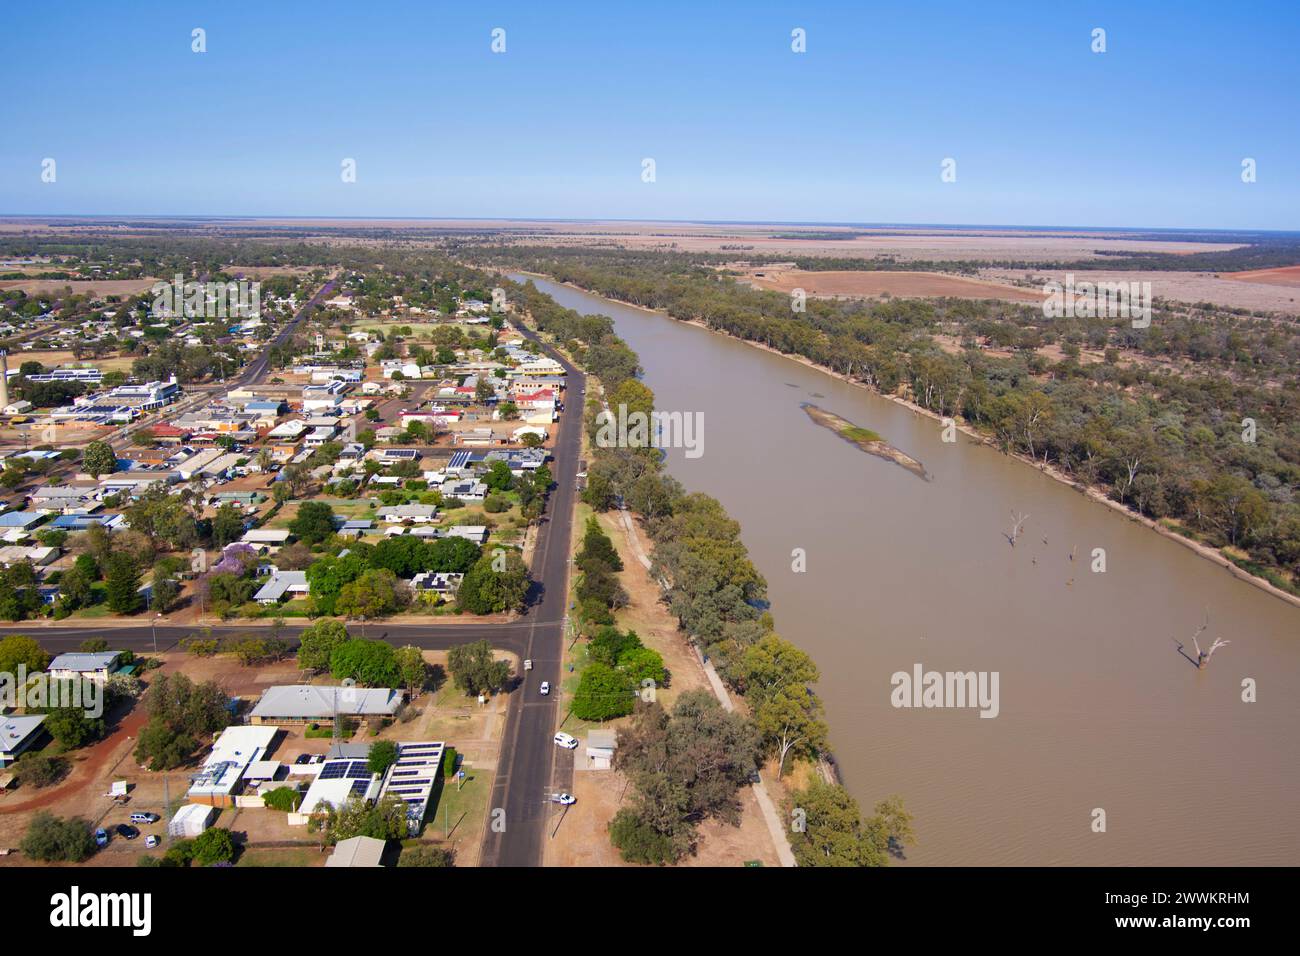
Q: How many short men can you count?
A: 0